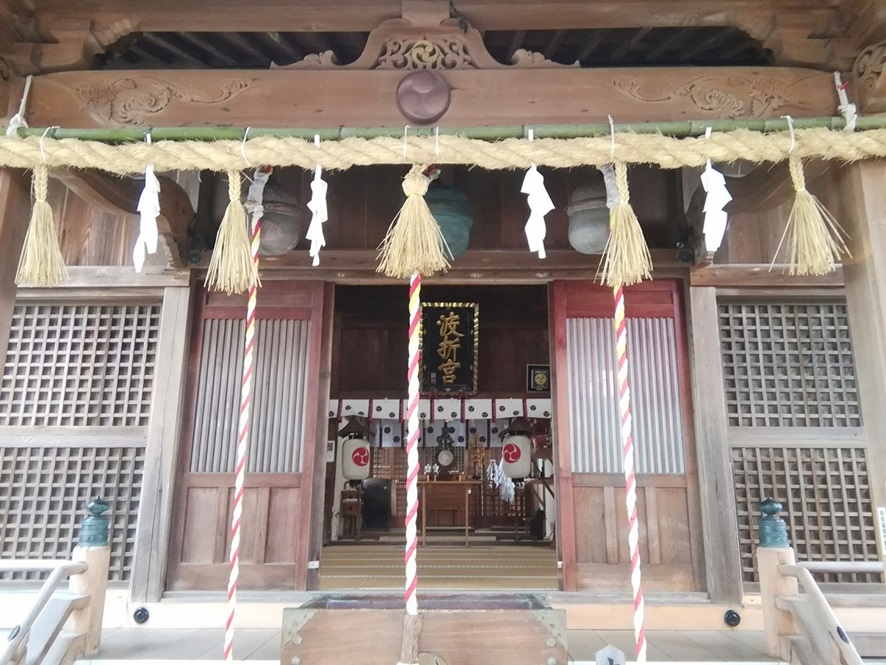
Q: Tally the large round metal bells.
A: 3